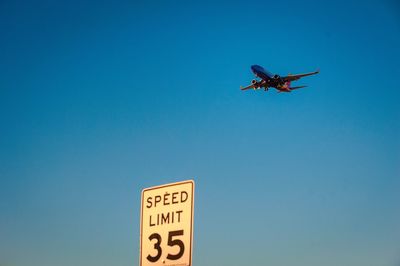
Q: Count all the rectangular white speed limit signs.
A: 1